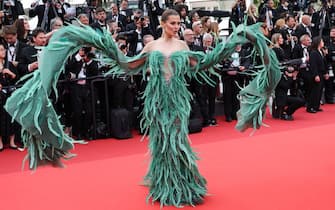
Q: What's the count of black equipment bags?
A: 2